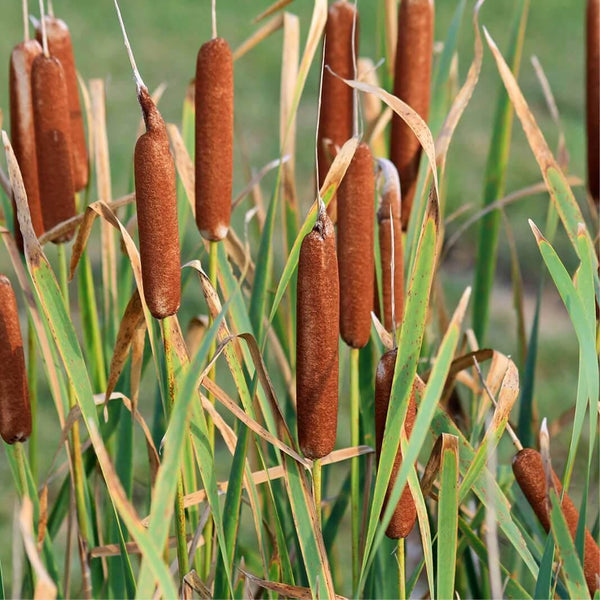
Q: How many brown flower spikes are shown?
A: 14